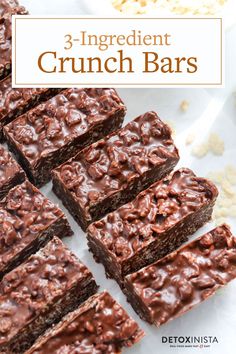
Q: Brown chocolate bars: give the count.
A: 10